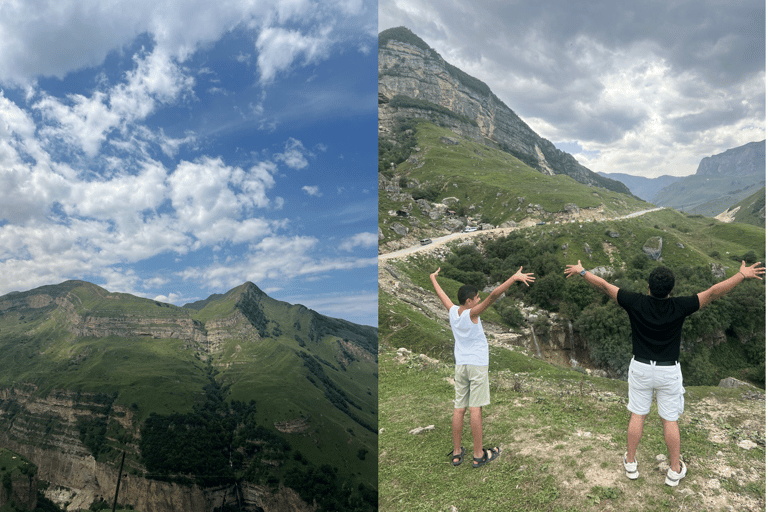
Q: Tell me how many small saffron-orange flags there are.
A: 0